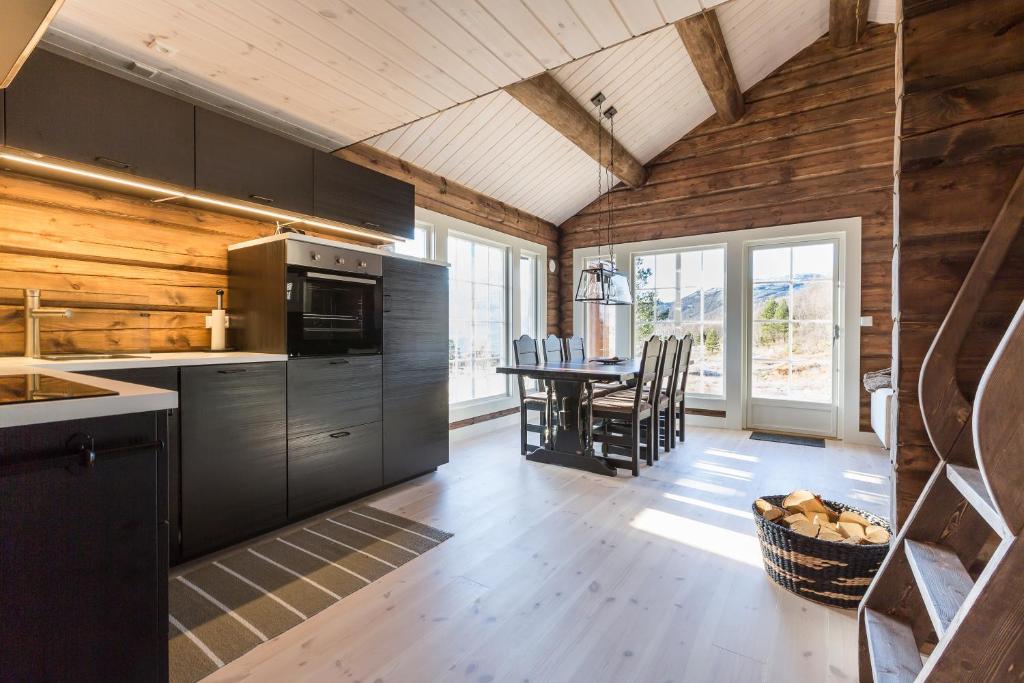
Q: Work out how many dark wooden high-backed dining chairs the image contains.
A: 6